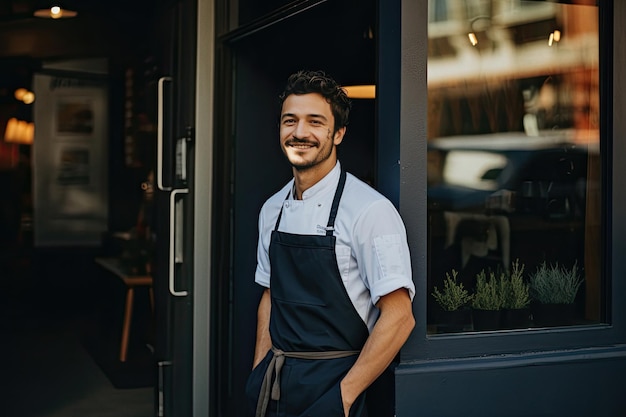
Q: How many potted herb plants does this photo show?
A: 4